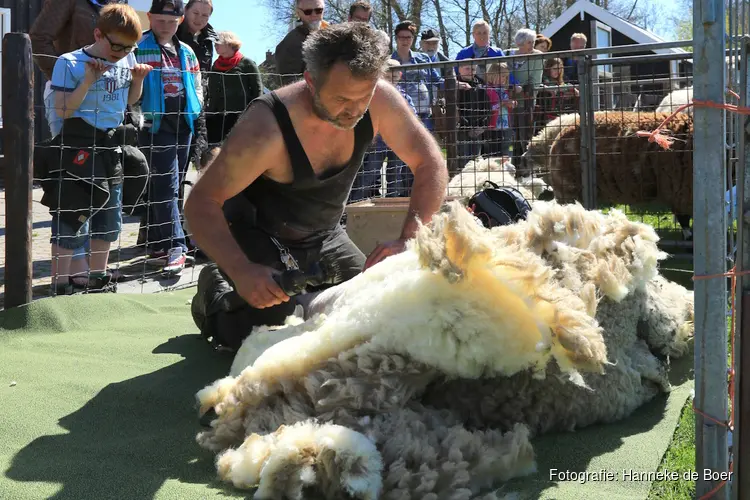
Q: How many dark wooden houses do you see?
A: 1